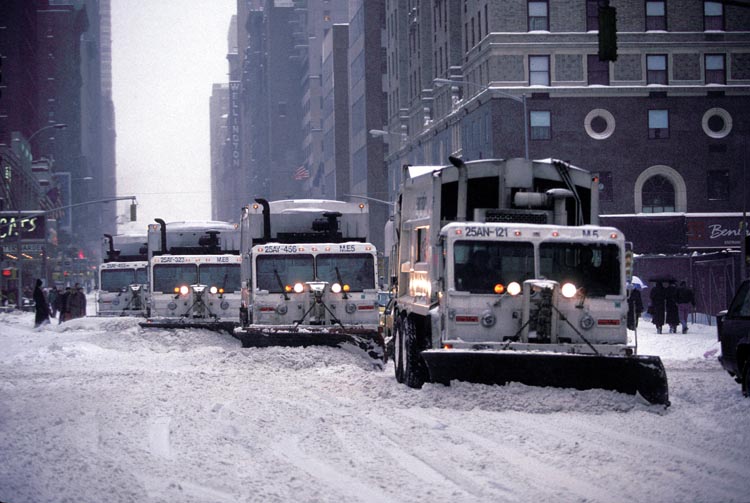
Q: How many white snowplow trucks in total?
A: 4